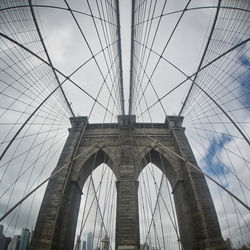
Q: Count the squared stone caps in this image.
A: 3